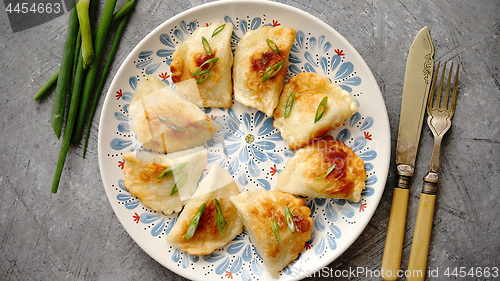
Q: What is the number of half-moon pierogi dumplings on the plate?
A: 8